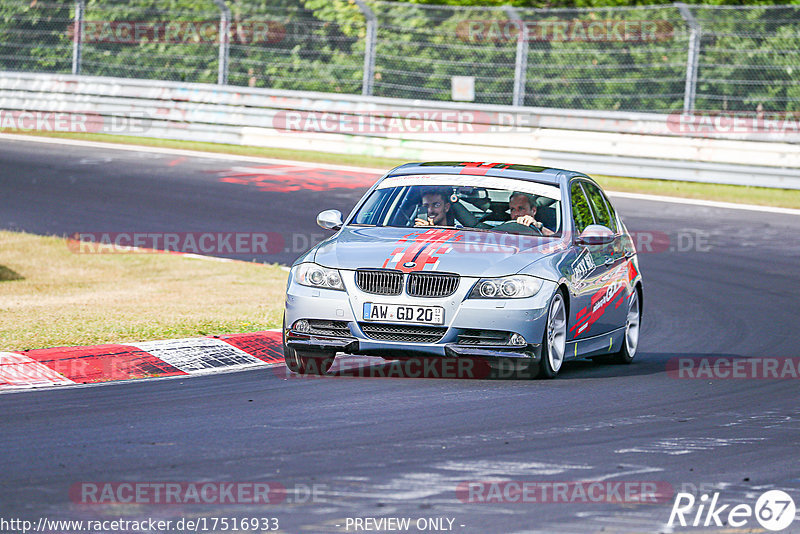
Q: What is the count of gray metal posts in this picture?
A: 5